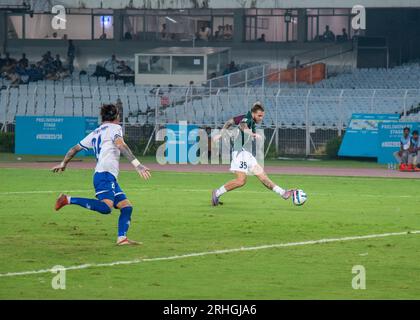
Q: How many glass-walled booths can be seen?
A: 1